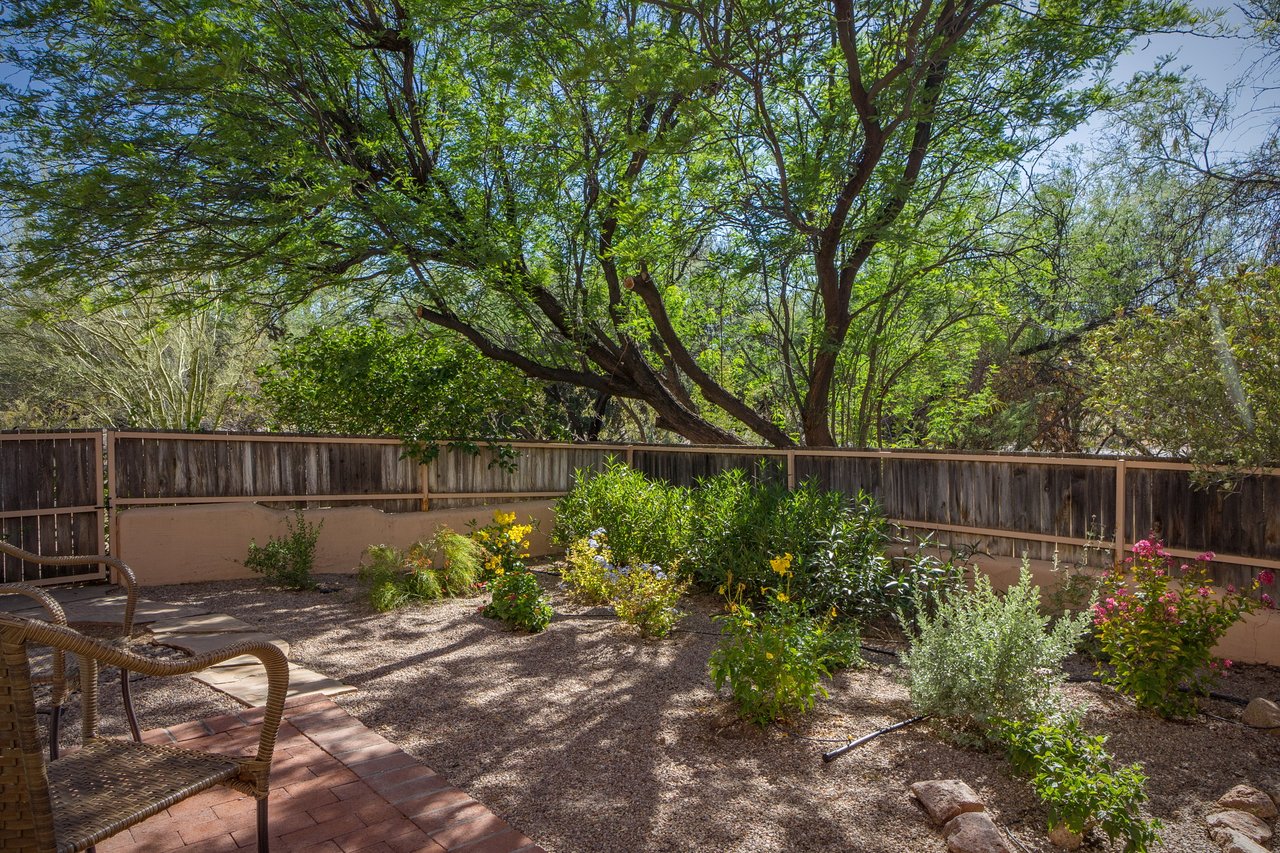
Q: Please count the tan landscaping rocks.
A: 7